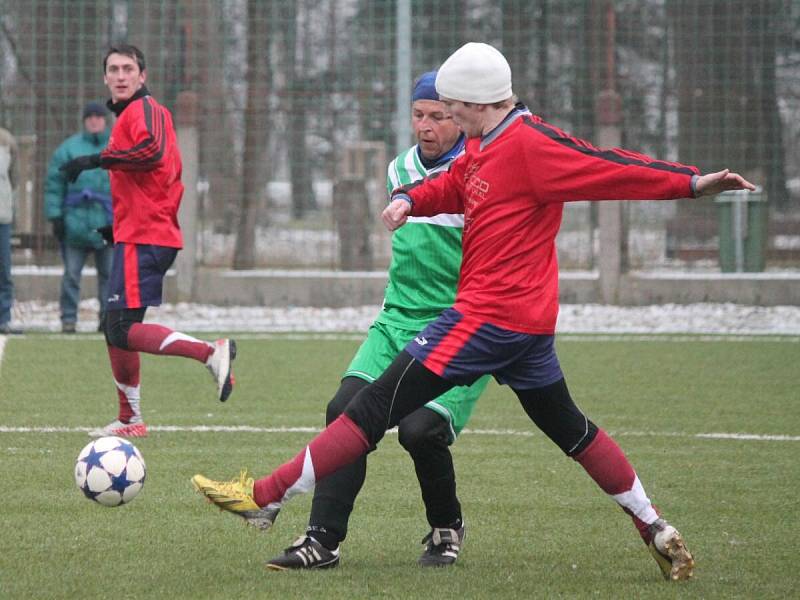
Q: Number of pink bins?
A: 0